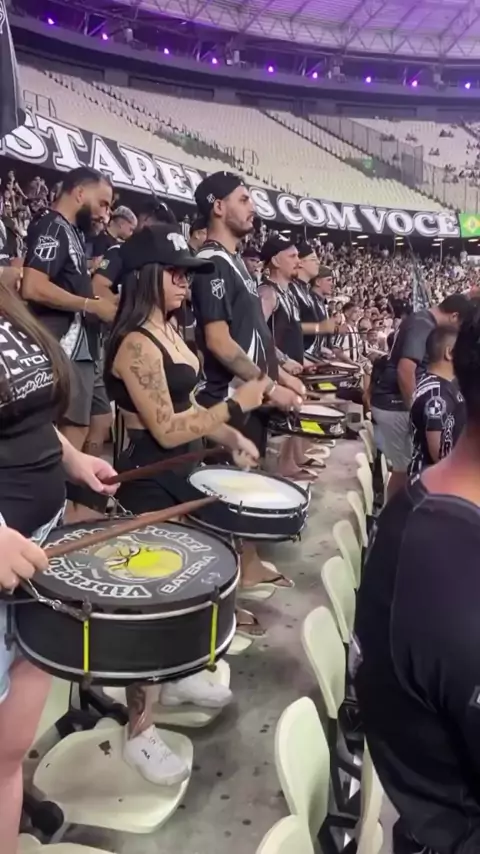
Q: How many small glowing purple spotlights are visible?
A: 9